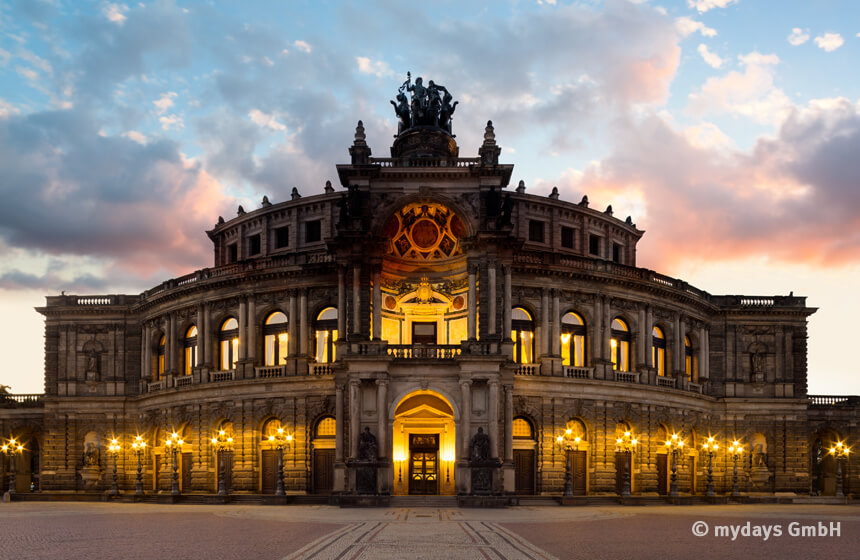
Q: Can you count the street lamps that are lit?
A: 12